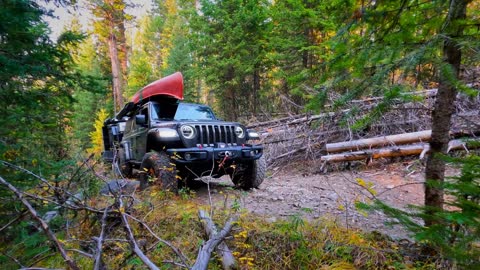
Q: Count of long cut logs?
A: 2